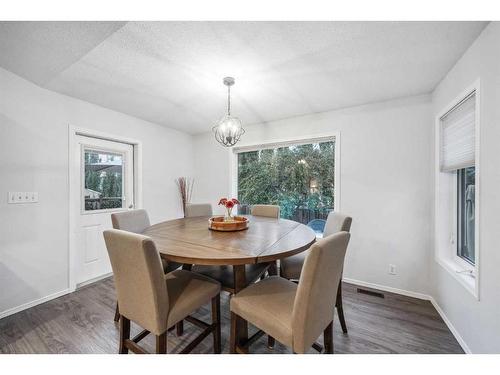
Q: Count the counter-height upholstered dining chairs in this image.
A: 6